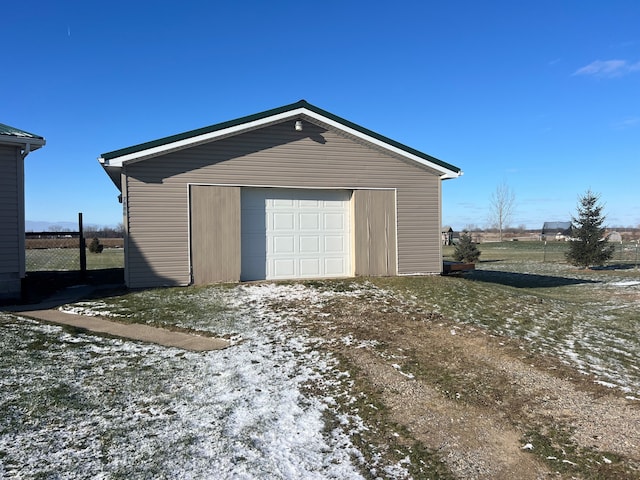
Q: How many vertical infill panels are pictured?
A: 2